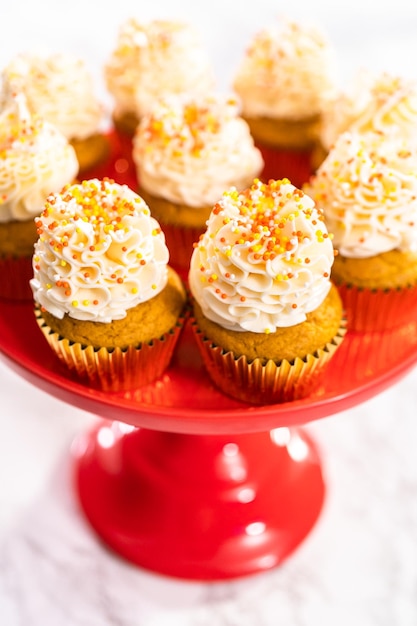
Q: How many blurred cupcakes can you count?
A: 7